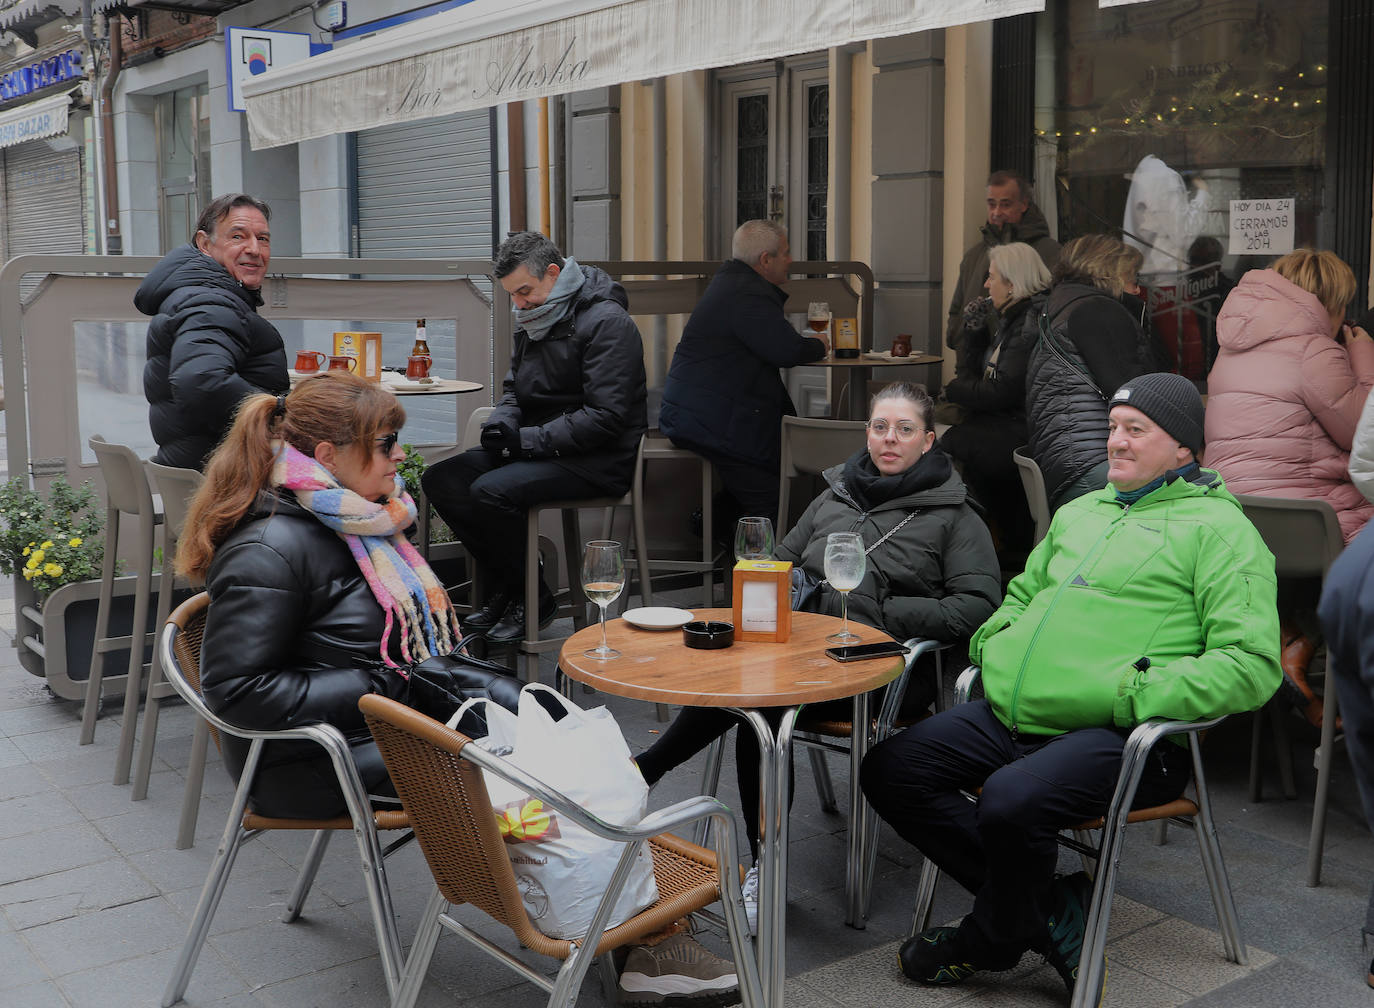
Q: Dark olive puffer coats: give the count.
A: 1